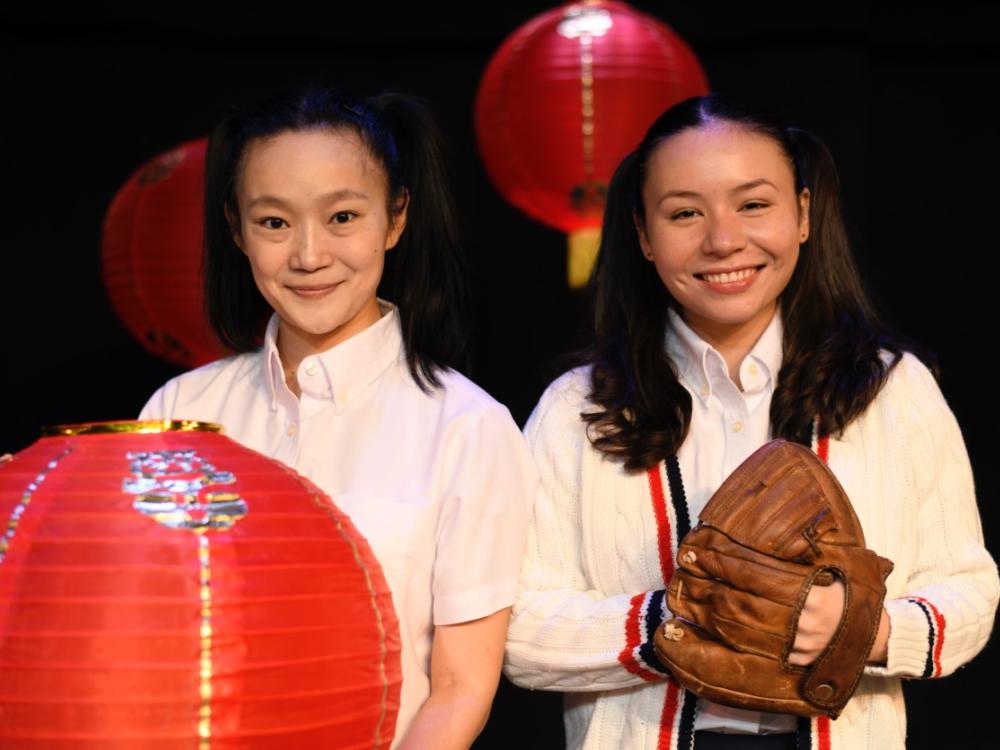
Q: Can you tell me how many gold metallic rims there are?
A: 1